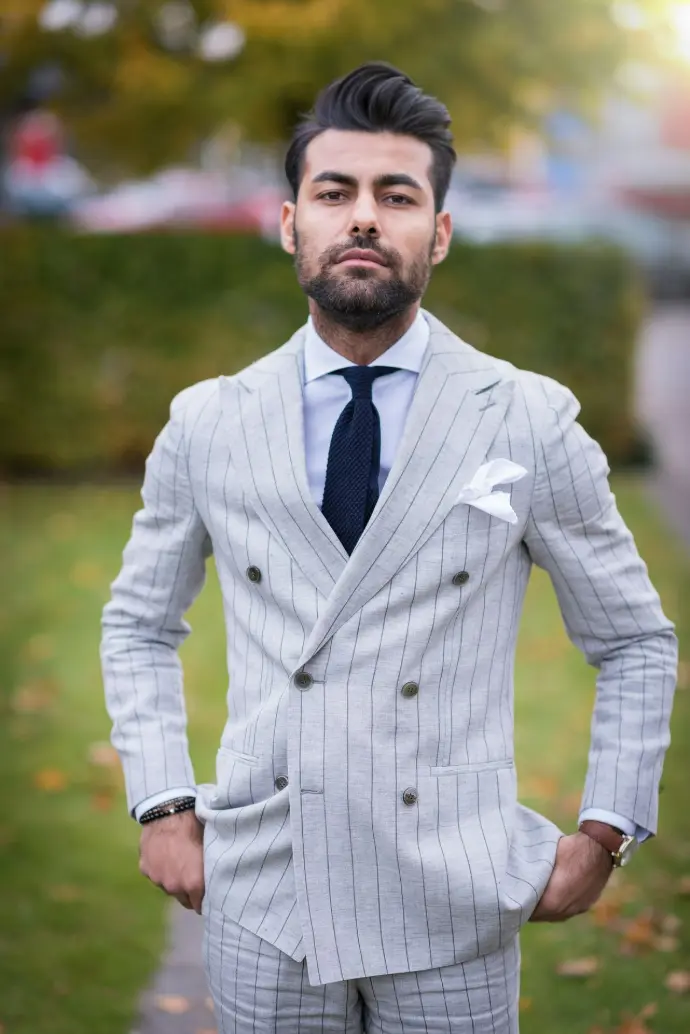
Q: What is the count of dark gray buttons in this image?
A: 6